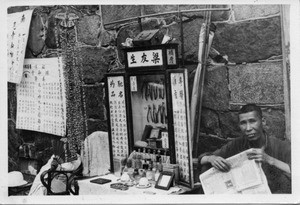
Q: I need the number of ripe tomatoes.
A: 0